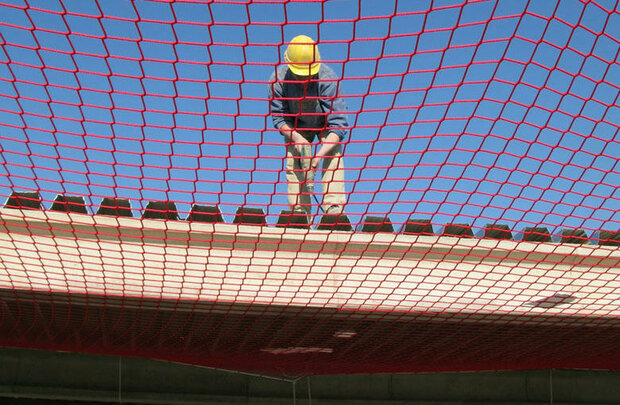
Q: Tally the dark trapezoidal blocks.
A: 15